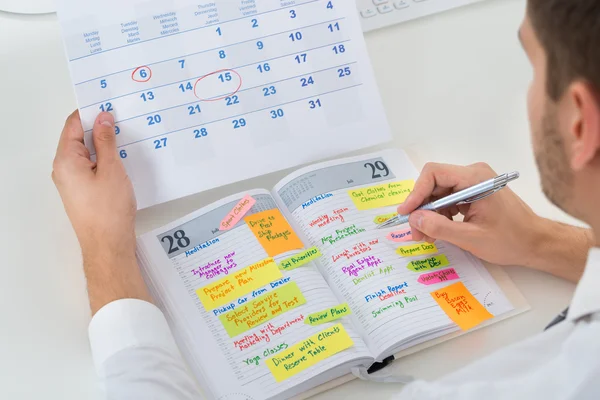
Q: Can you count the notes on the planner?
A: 14